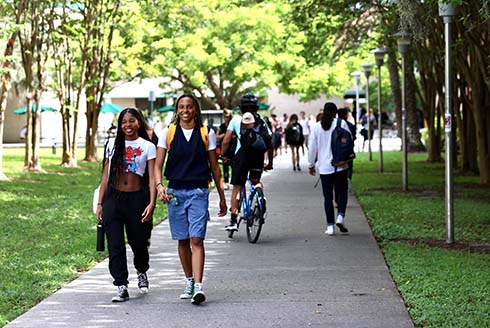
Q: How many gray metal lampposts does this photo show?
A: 5